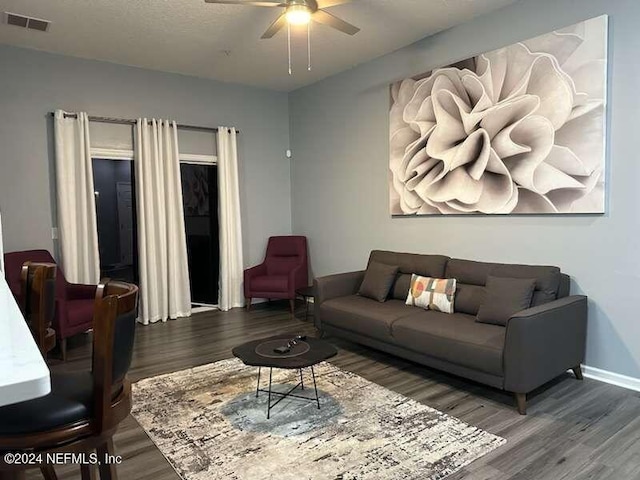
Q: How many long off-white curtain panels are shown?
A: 3